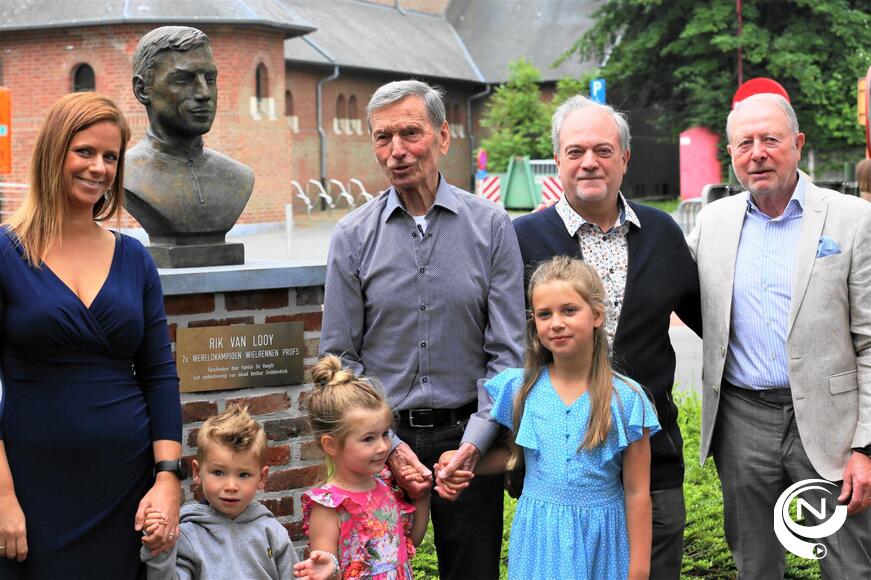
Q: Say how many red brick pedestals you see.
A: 1